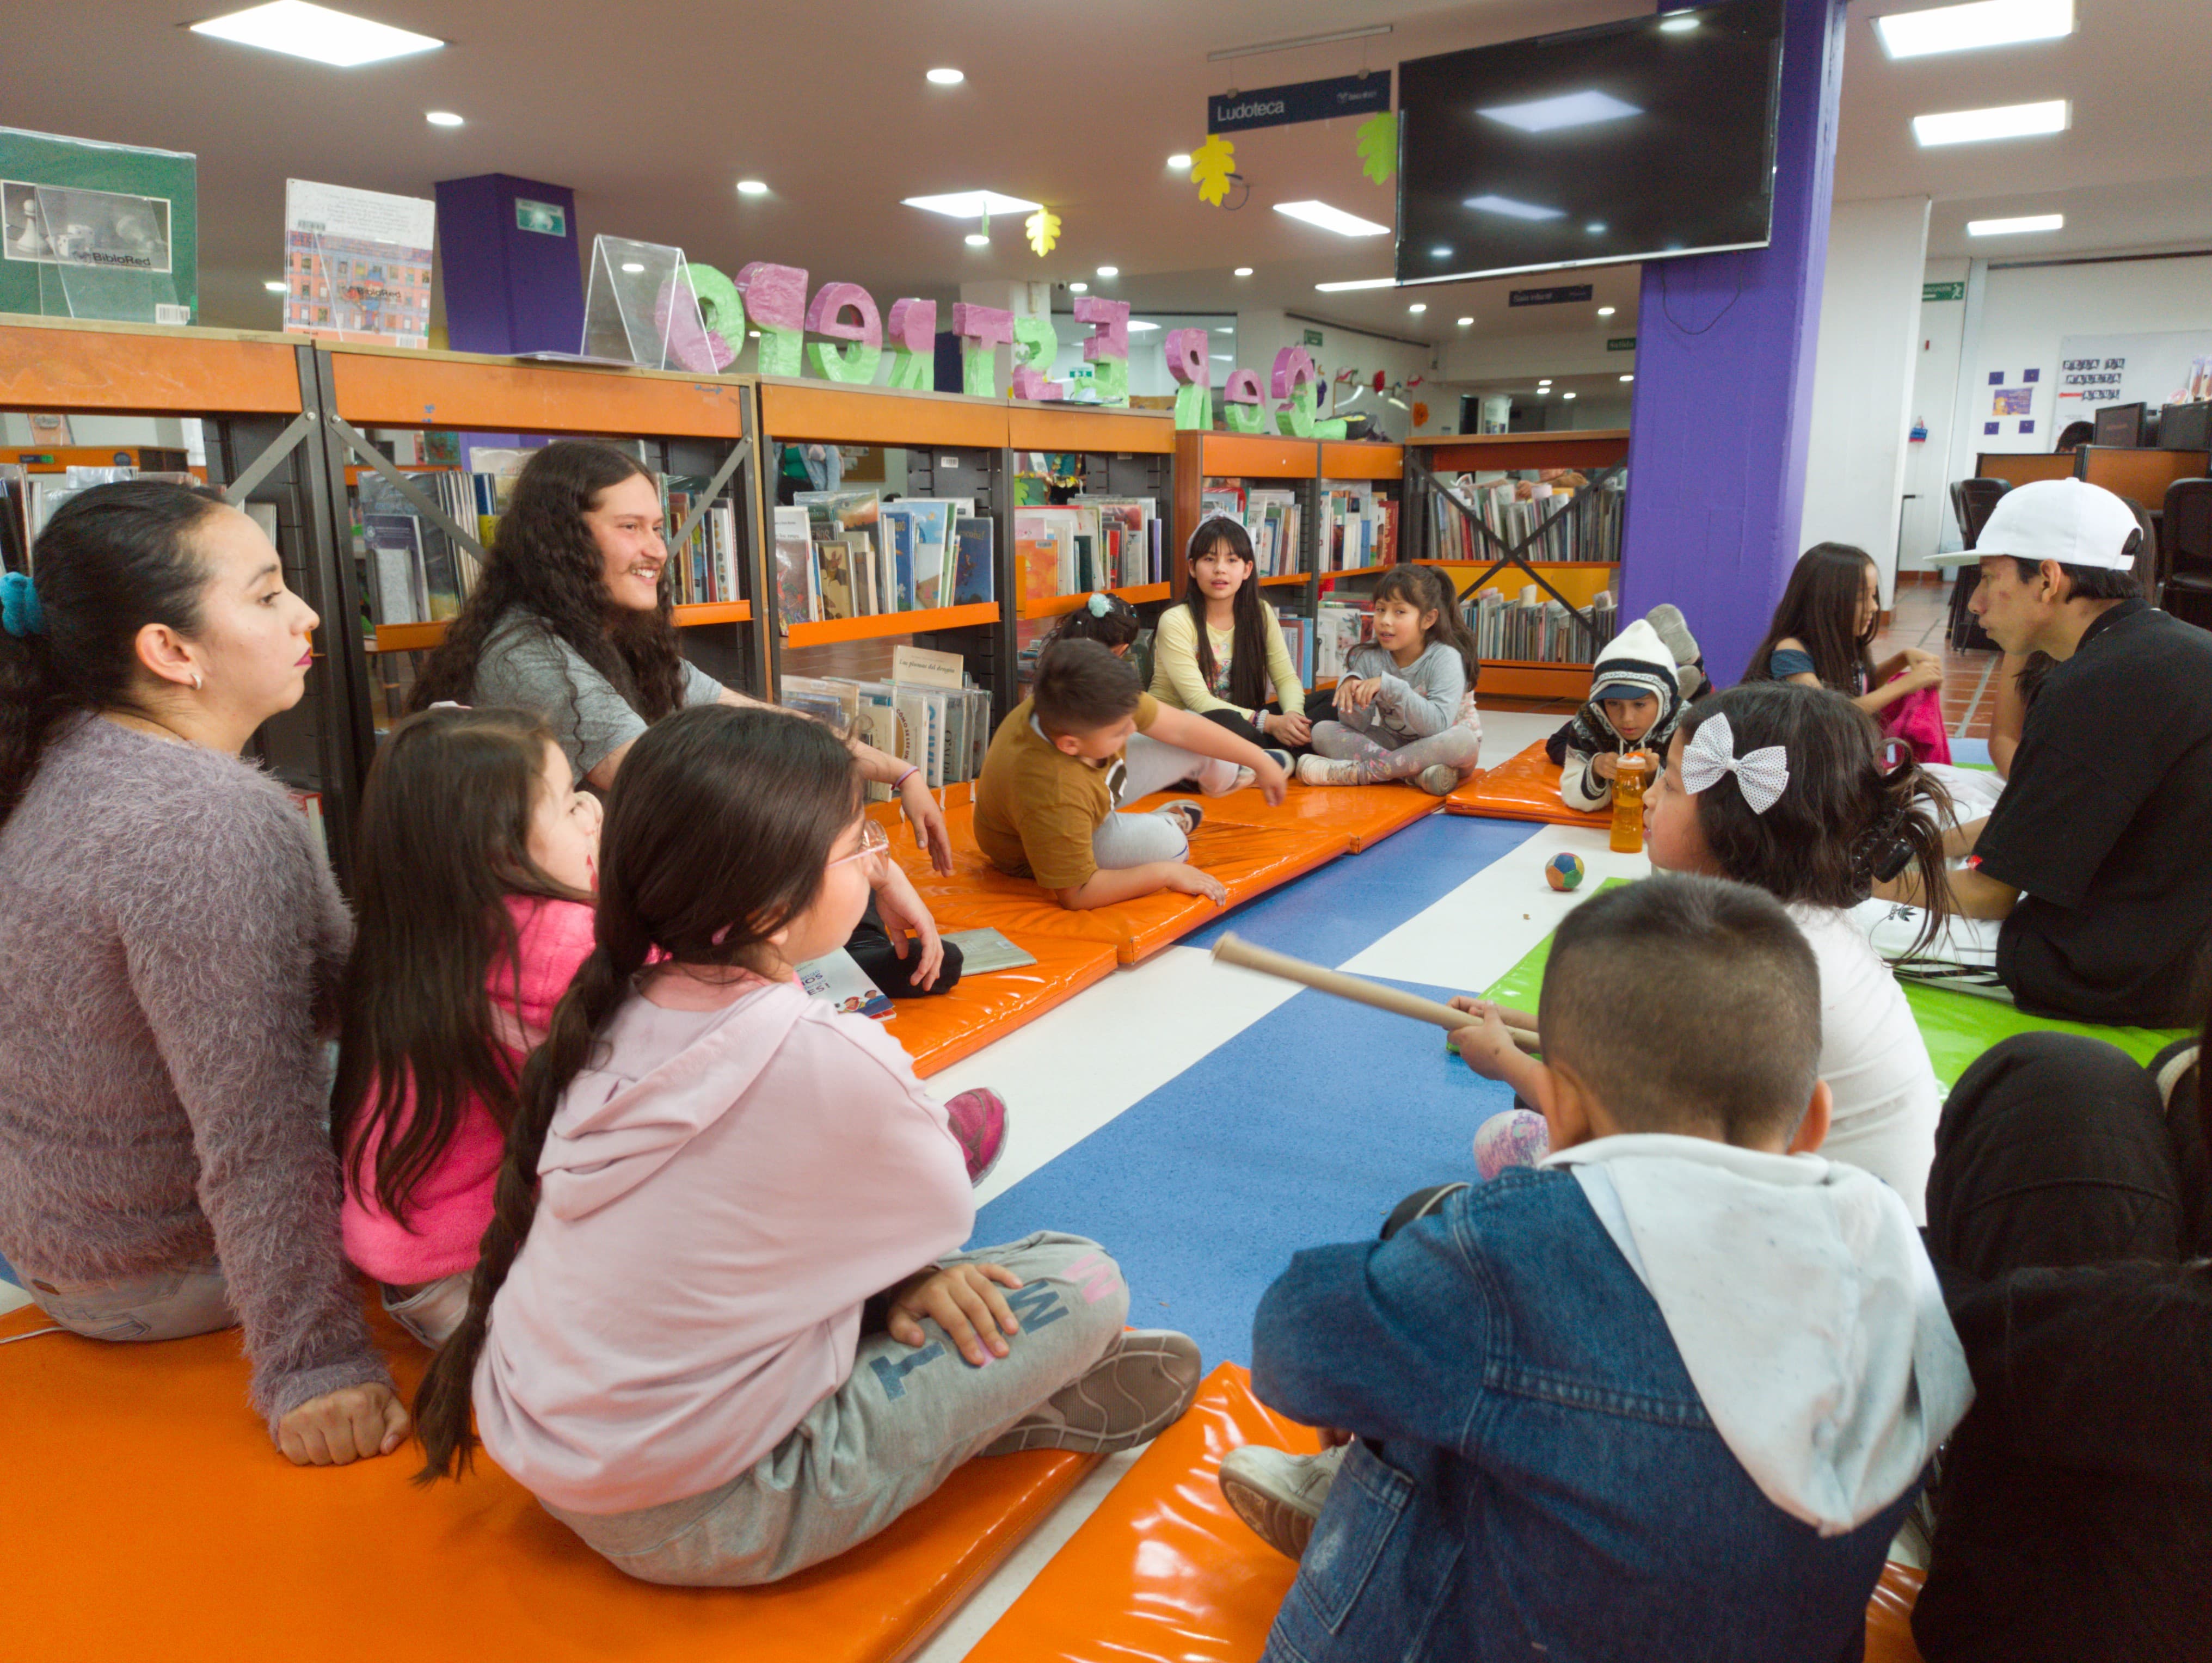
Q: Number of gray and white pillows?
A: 0